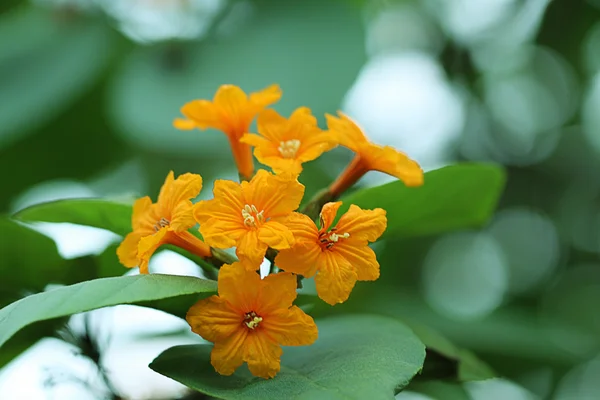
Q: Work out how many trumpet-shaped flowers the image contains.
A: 7